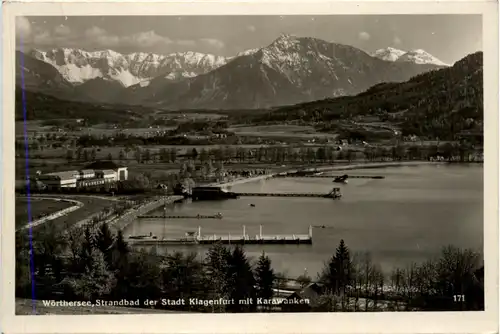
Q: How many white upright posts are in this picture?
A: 4